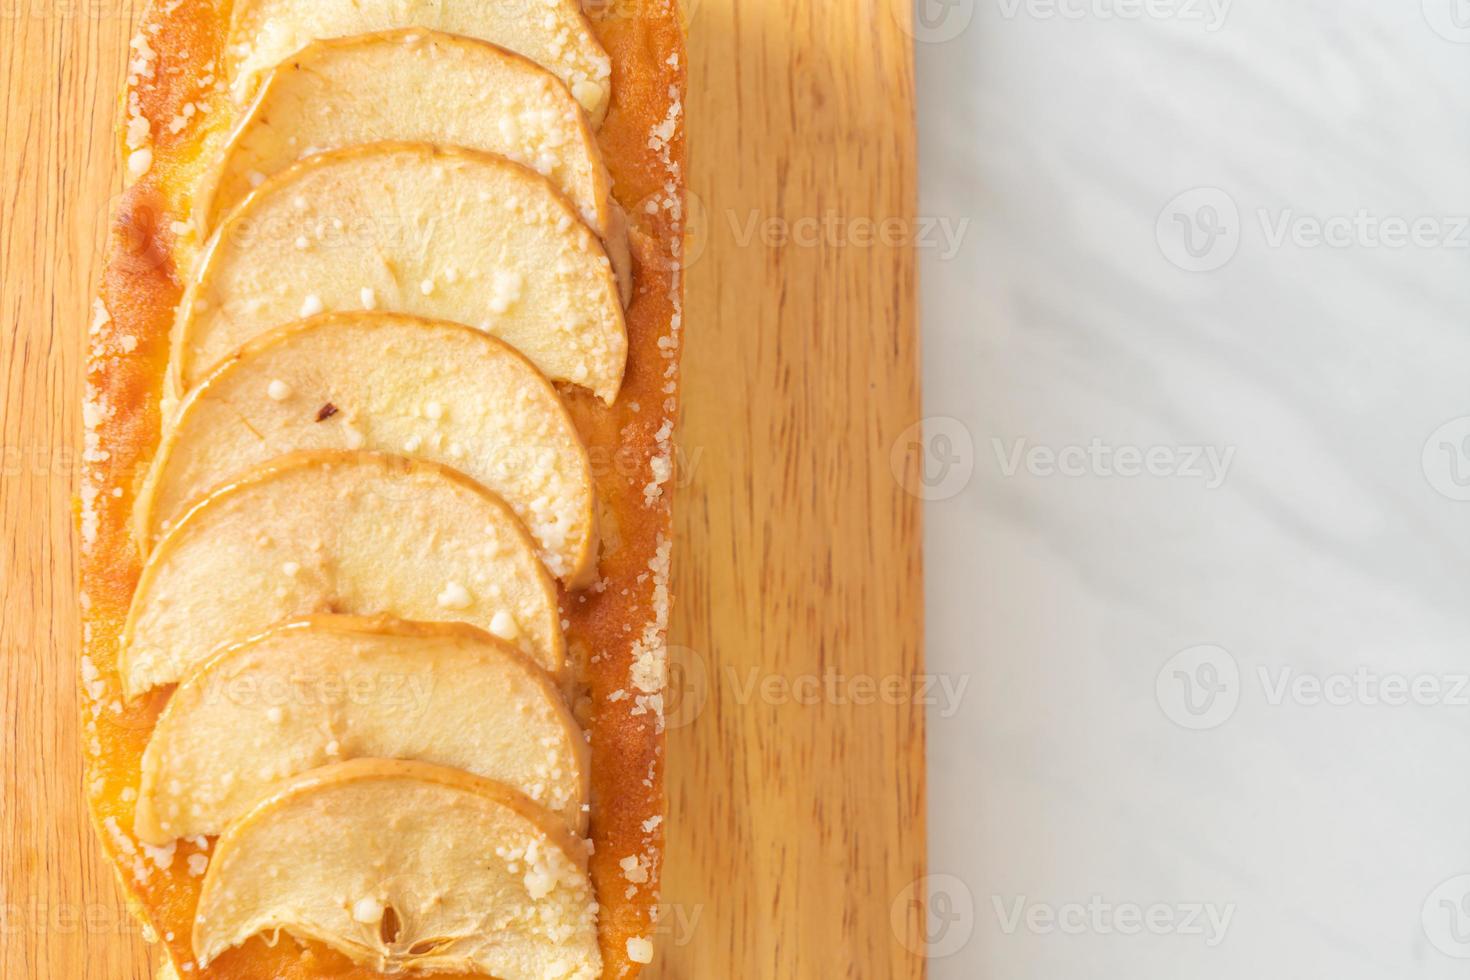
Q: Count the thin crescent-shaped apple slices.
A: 7